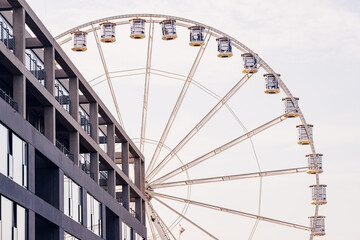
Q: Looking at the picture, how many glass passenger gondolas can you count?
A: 13